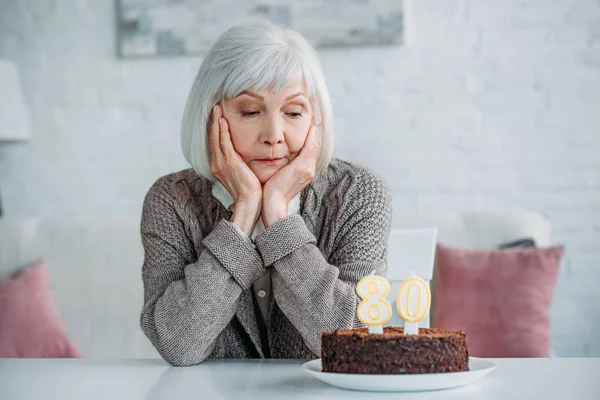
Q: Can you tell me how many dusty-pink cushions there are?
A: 2